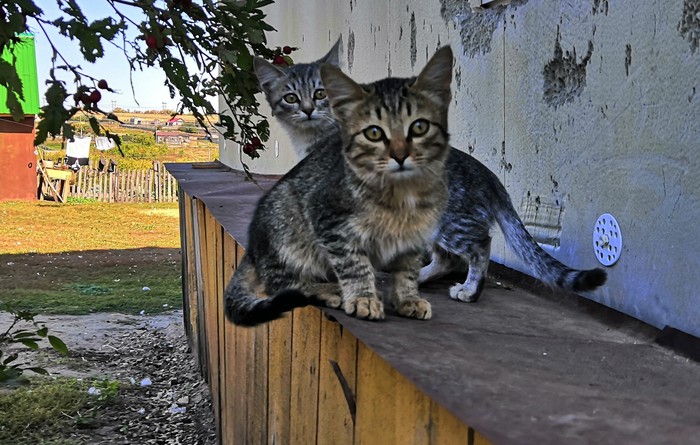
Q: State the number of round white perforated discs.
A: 1